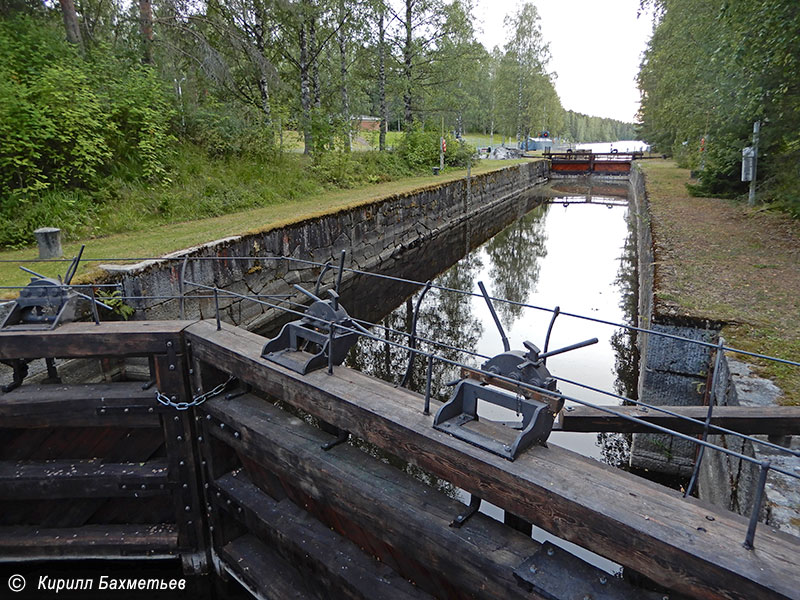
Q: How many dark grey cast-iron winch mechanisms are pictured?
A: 3